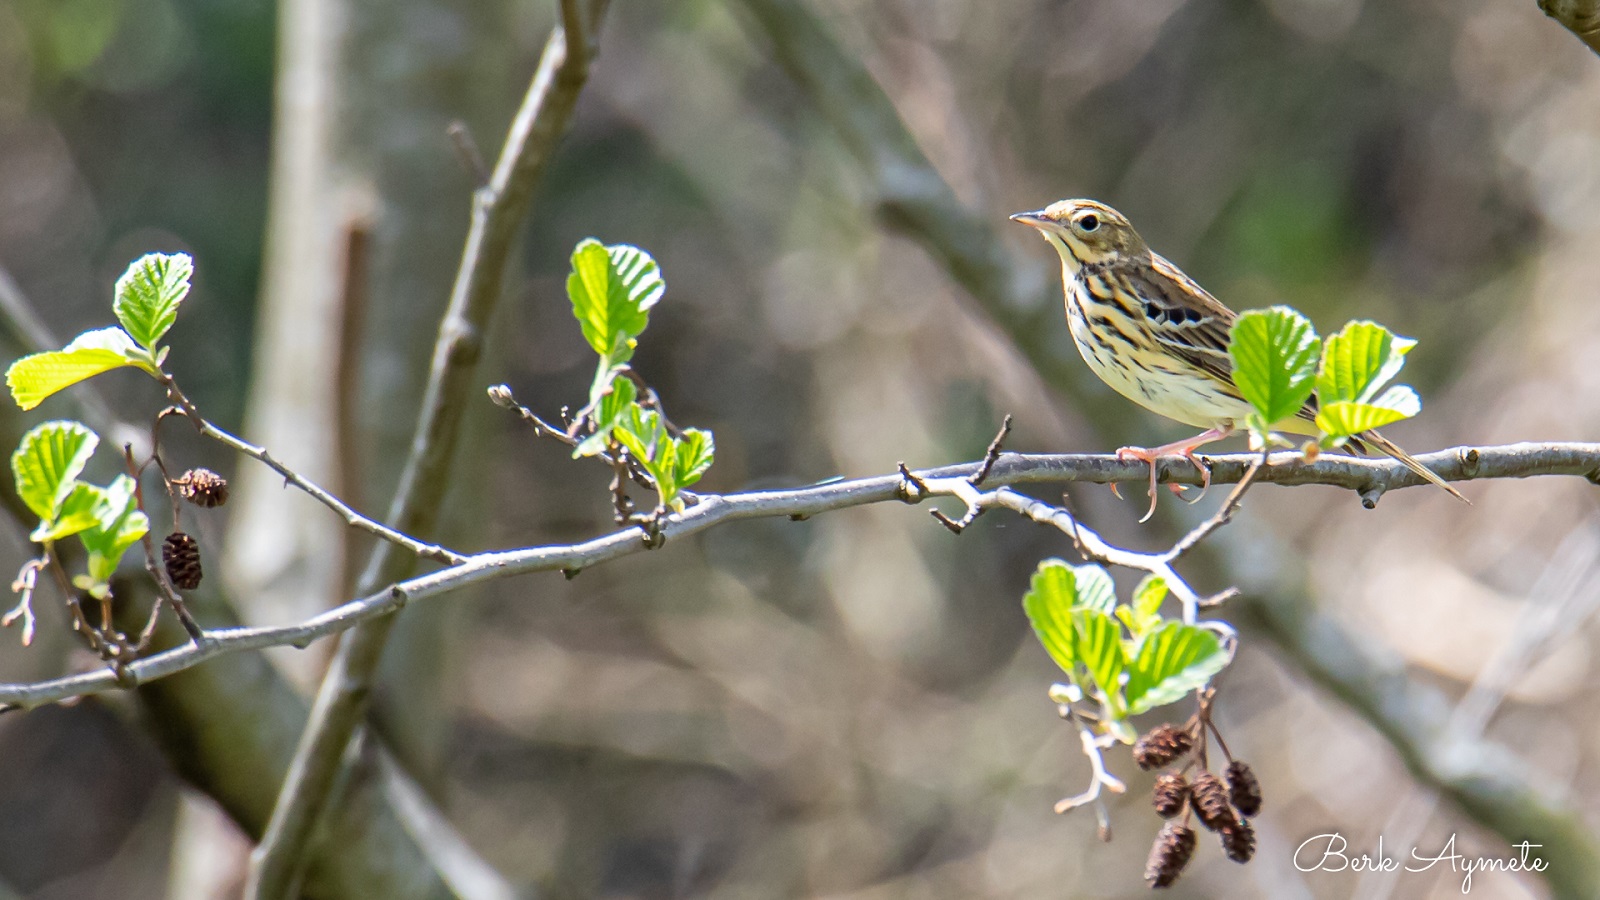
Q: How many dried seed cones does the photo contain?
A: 8